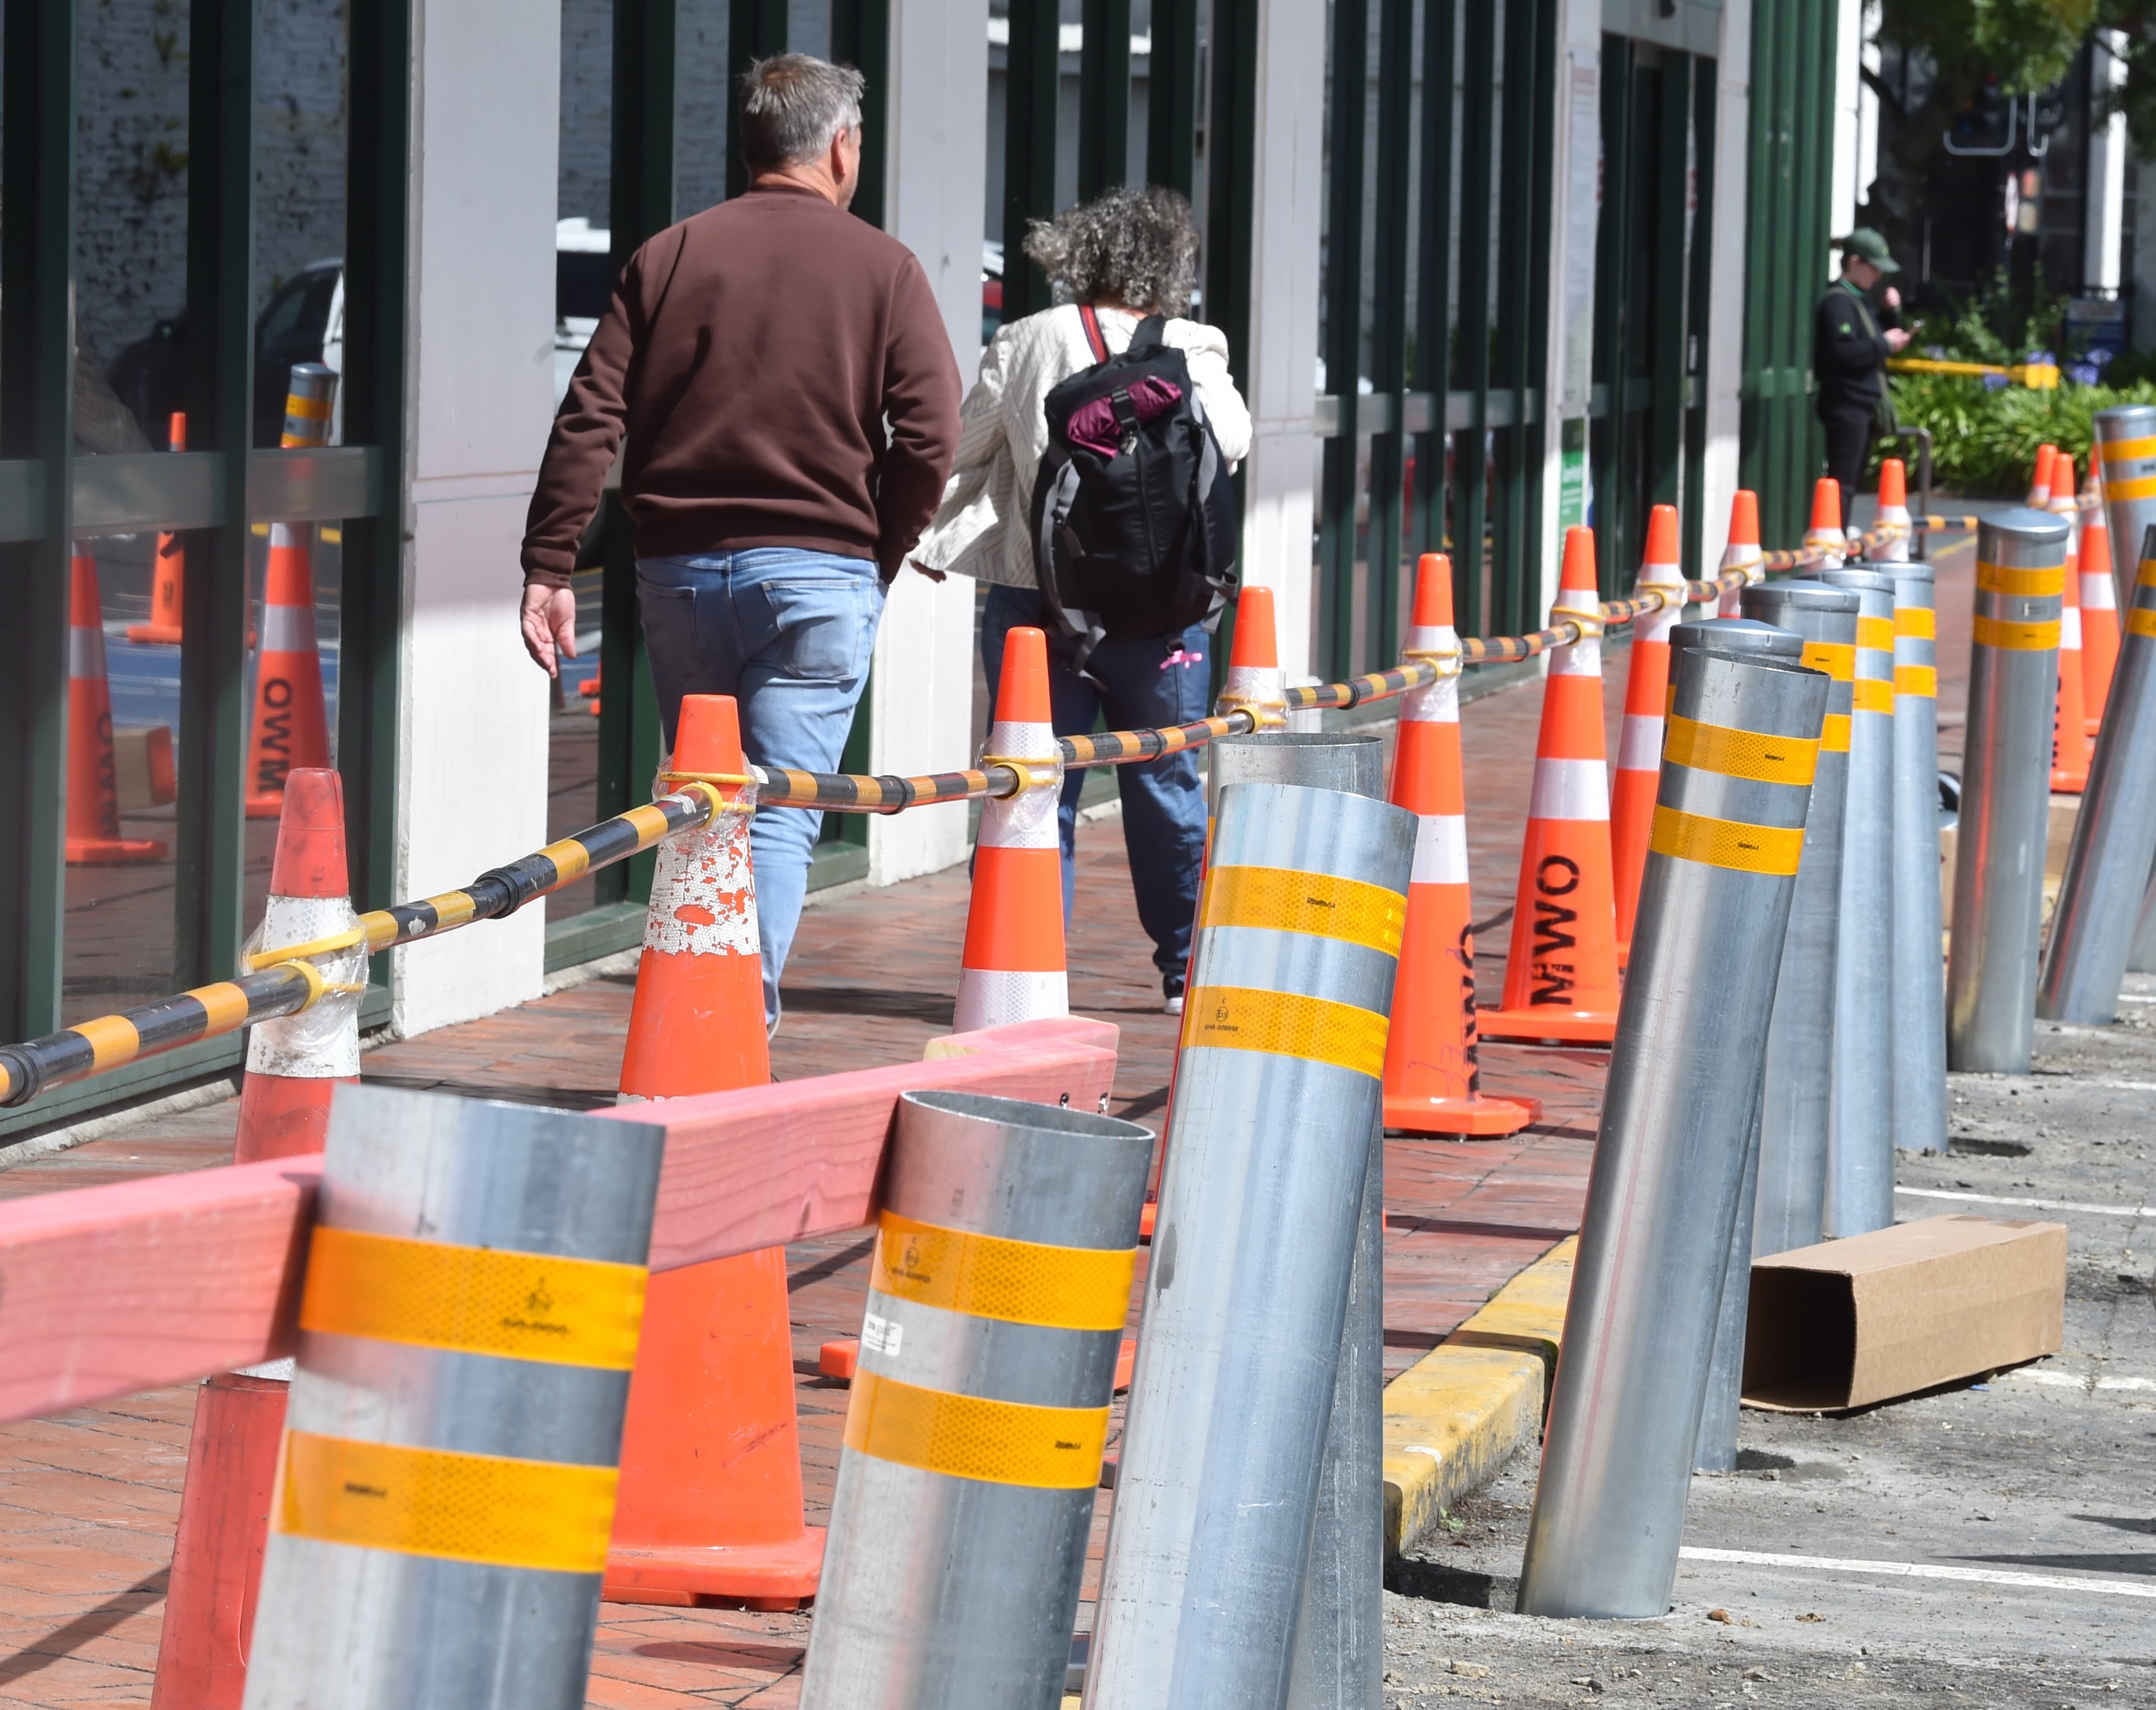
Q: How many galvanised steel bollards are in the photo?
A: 12